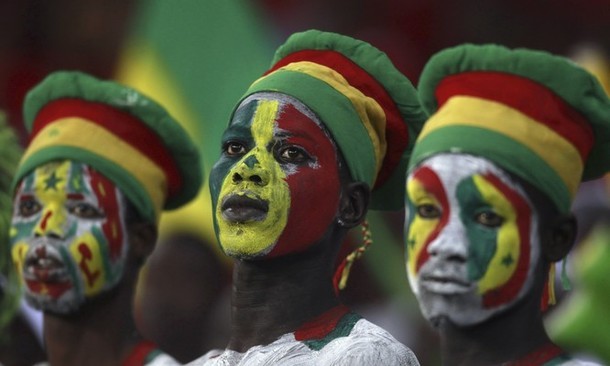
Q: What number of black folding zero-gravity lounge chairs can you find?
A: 0